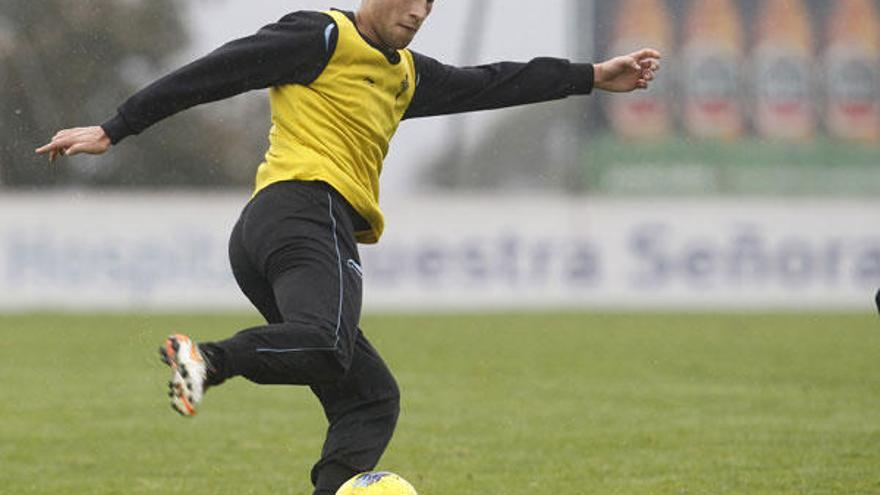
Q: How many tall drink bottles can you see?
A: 4